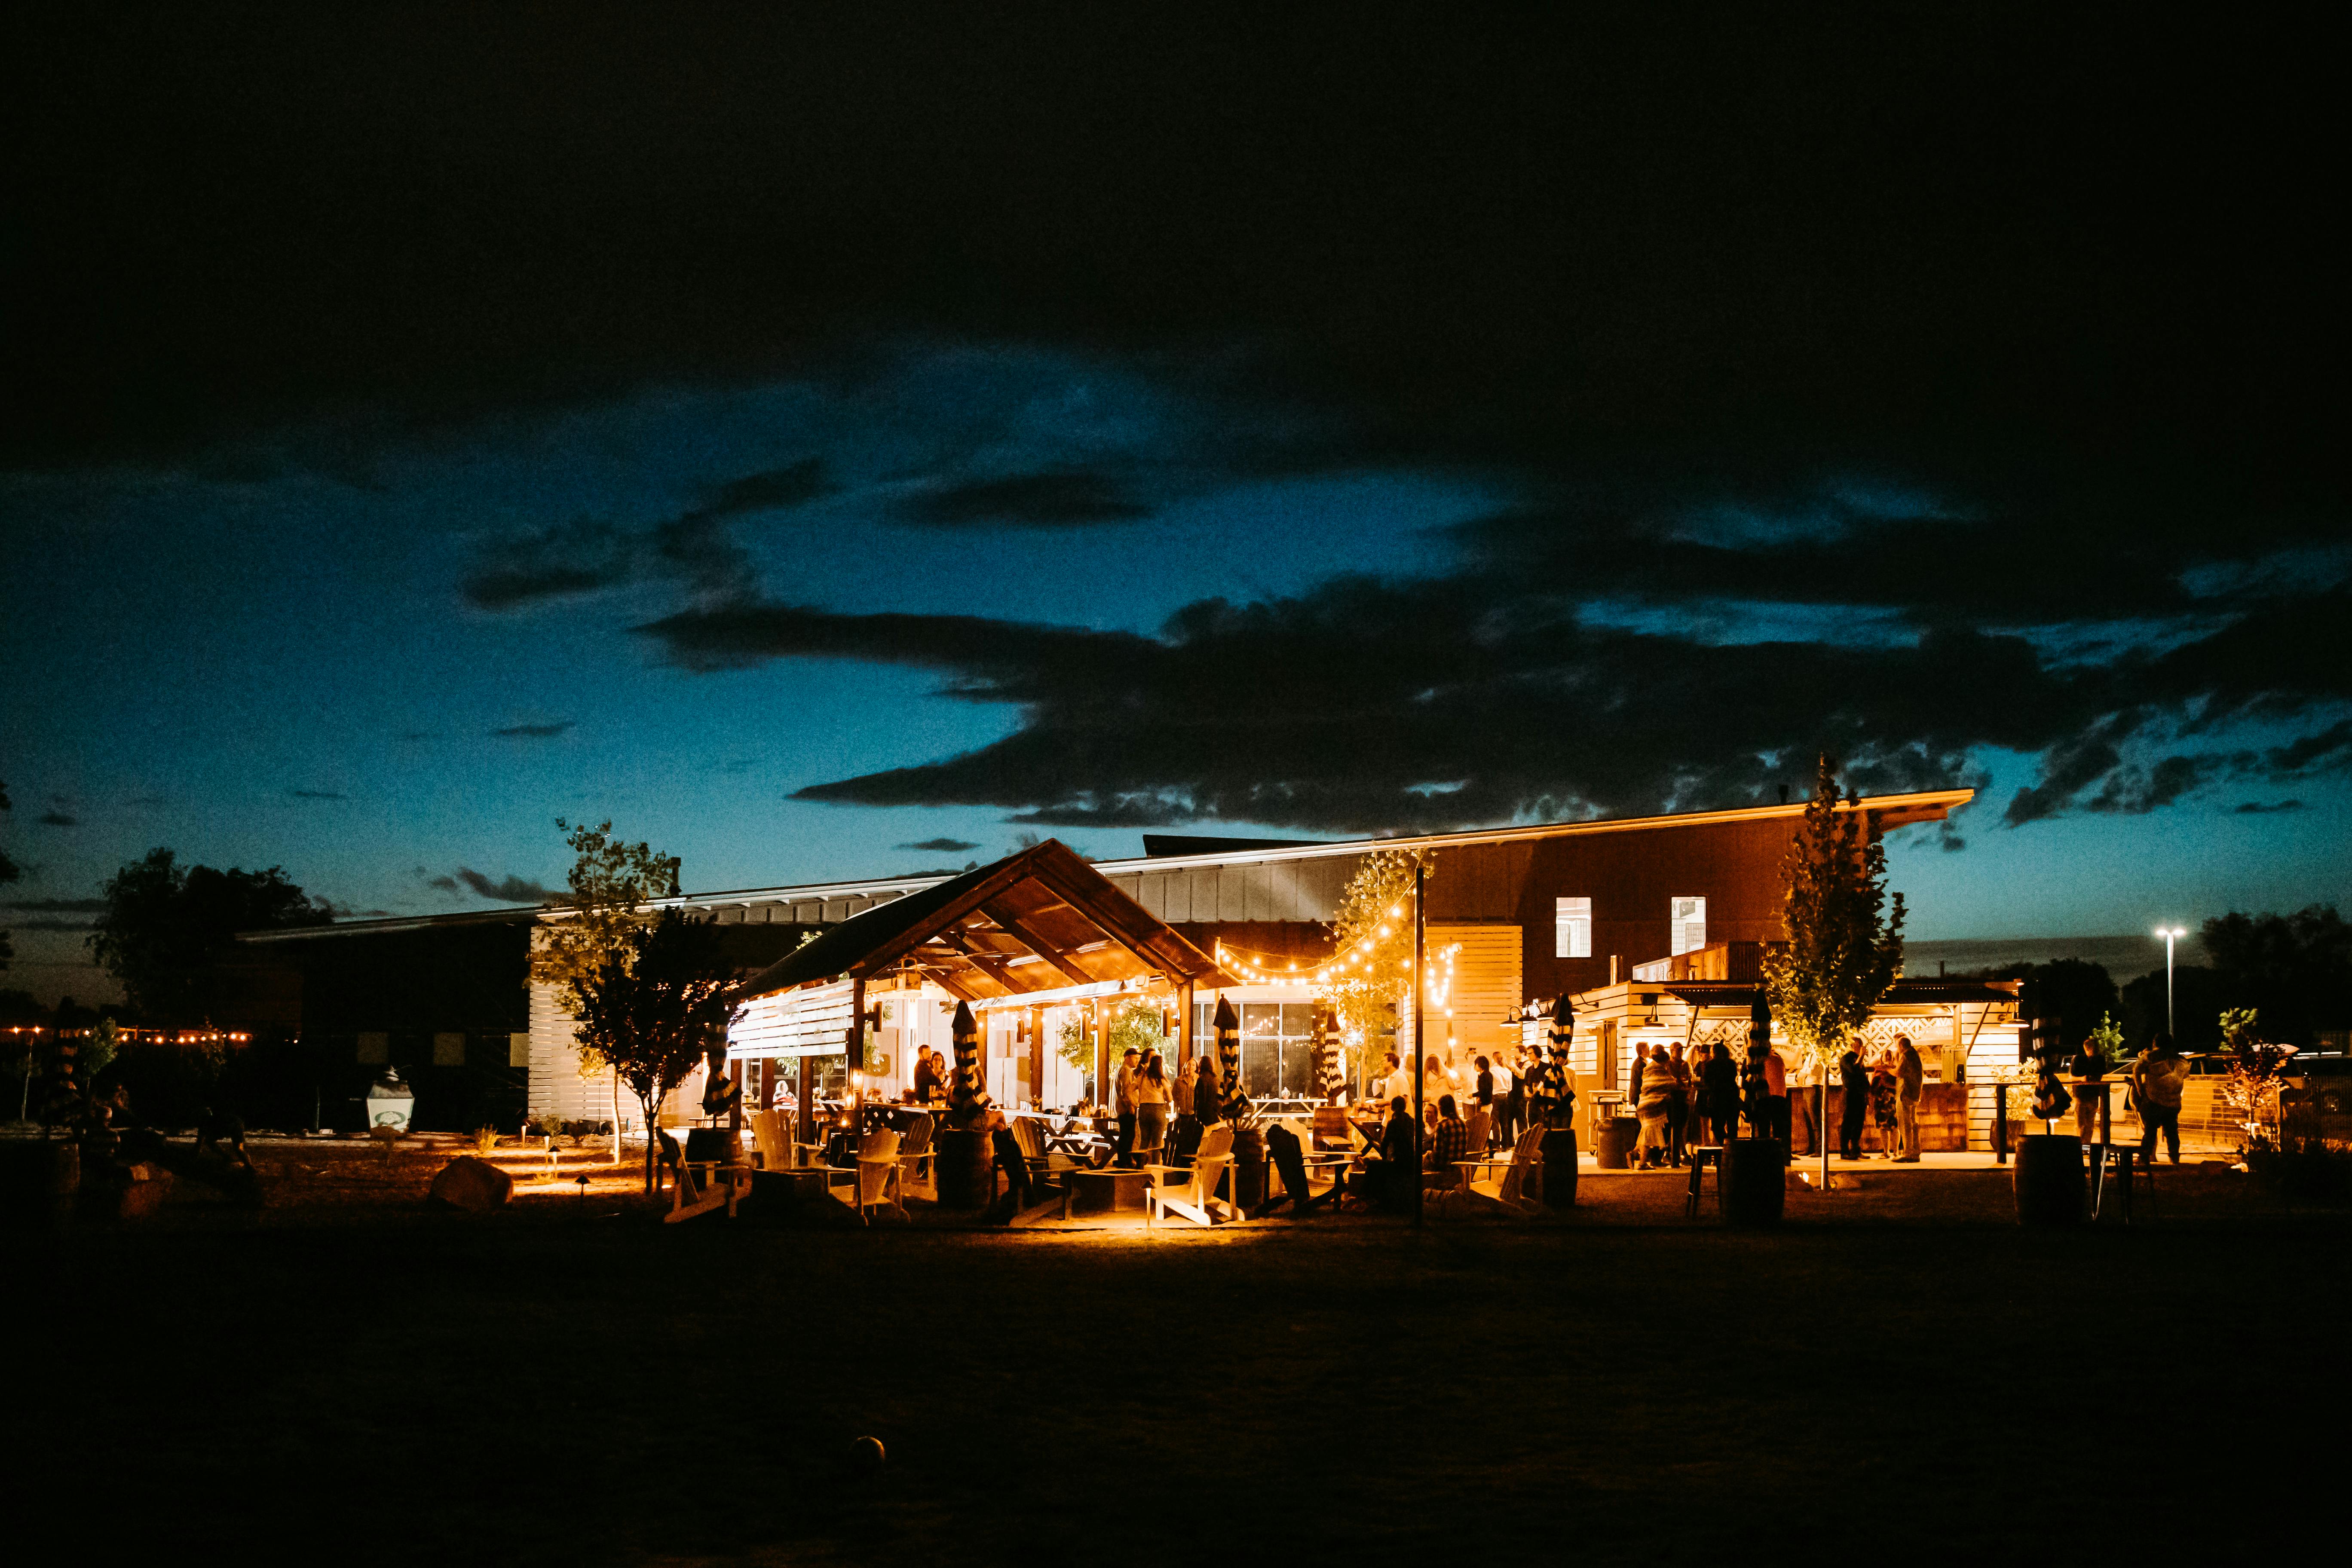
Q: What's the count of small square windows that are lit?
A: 2